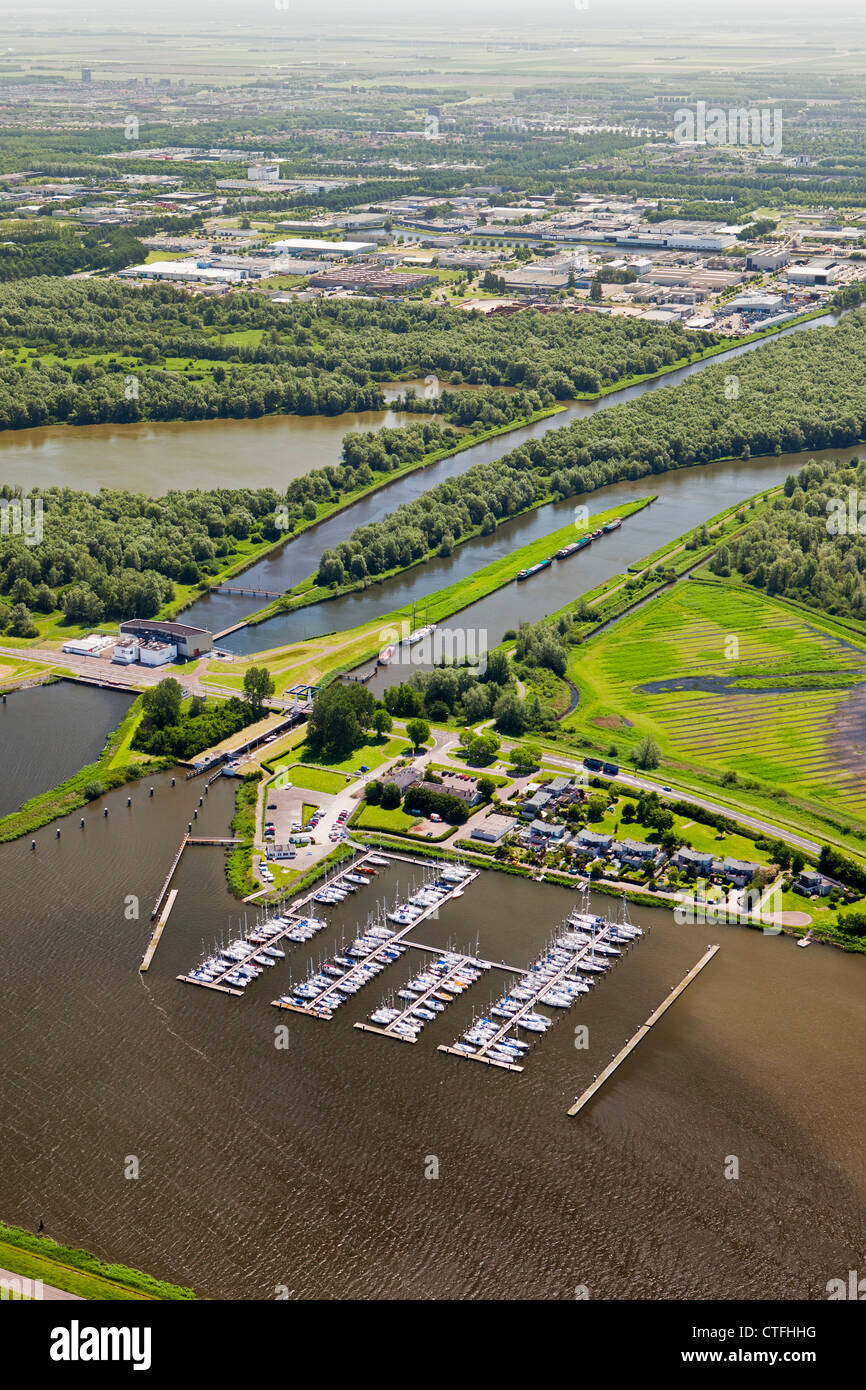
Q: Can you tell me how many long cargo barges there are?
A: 3